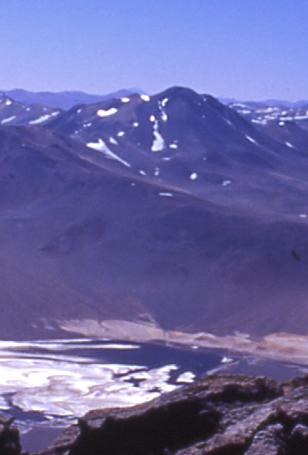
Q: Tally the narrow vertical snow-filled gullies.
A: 1